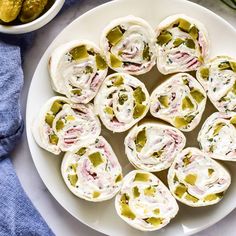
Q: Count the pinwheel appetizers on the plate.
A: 12